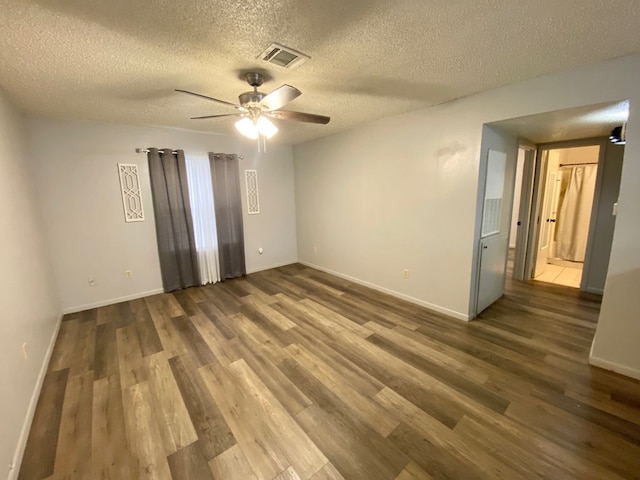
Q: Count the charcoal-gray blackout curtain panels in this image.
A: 2